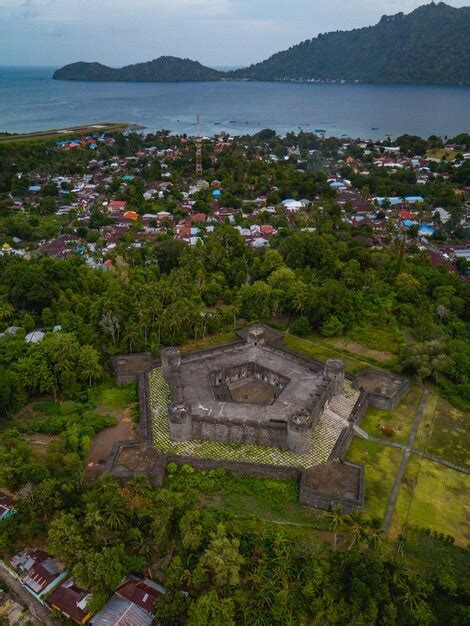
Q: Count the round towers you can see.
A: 5